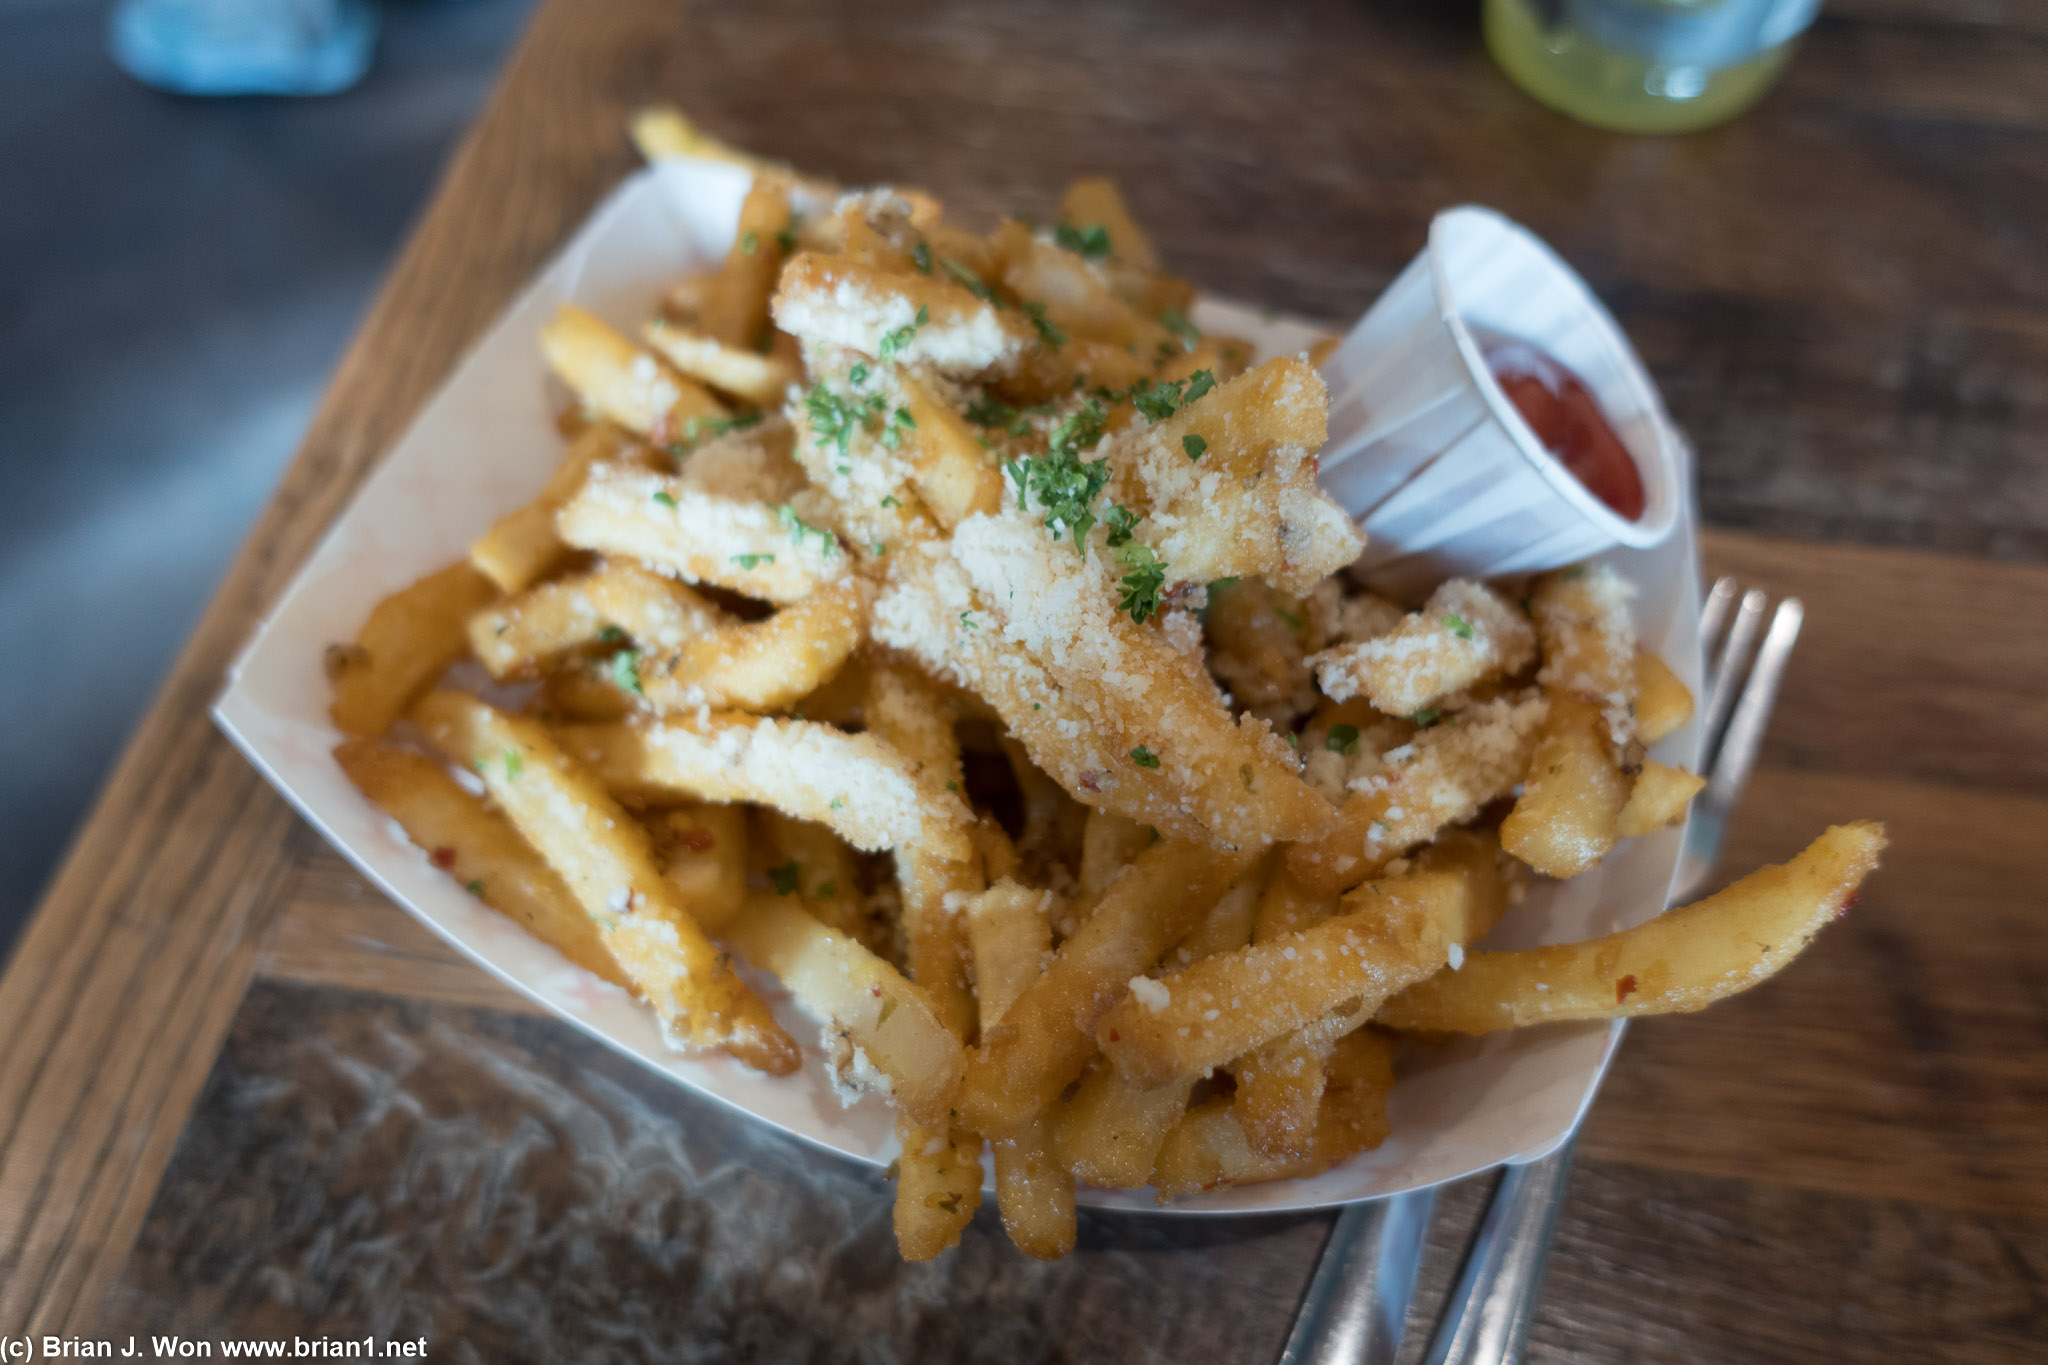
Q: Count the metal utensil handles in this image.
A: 2